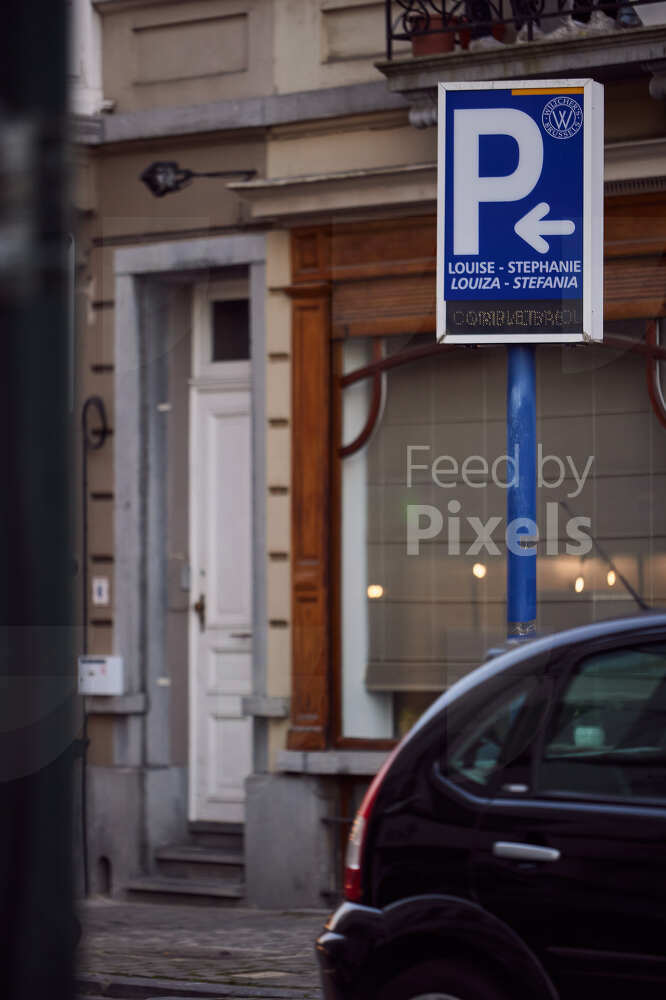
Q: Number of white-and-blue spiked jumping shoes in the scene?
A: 0